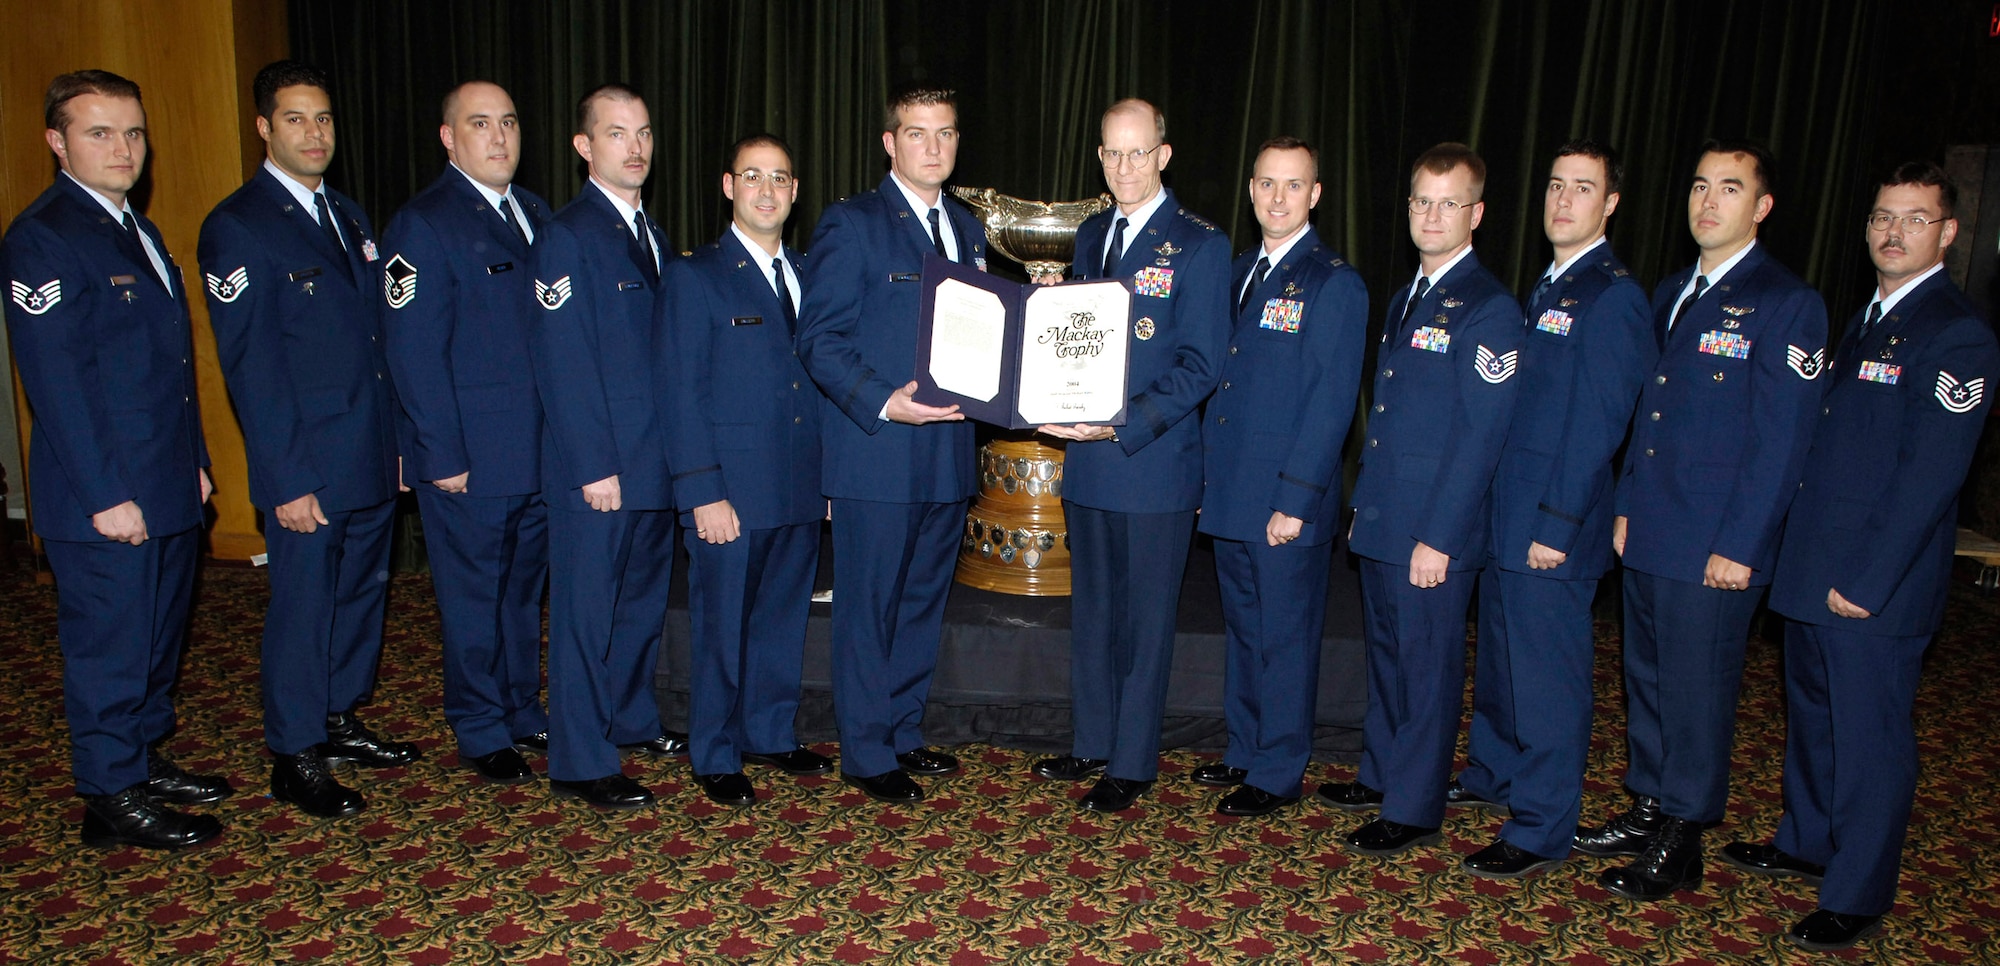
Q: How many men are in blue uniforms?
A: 12